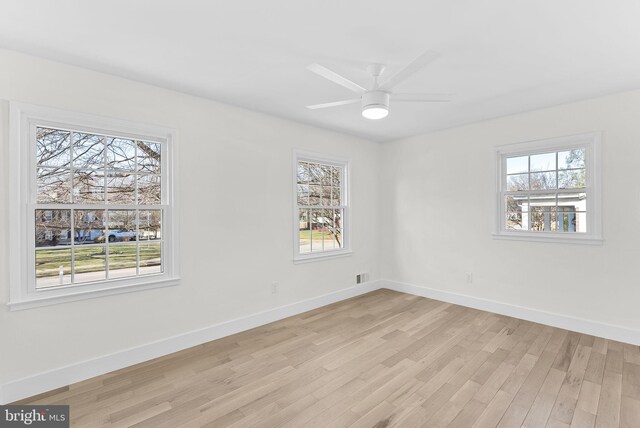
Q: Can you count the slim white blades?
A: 4